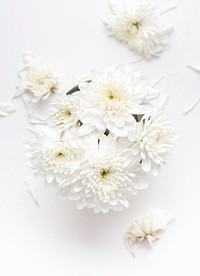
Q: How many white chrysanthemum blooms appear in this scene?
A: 8